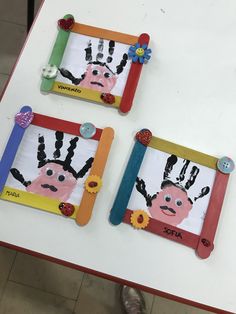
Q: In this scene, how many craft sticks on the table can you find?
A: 12